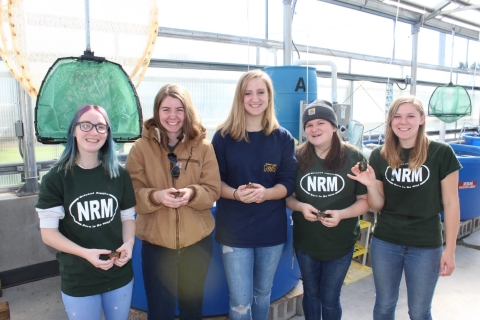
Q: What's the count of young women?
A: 5